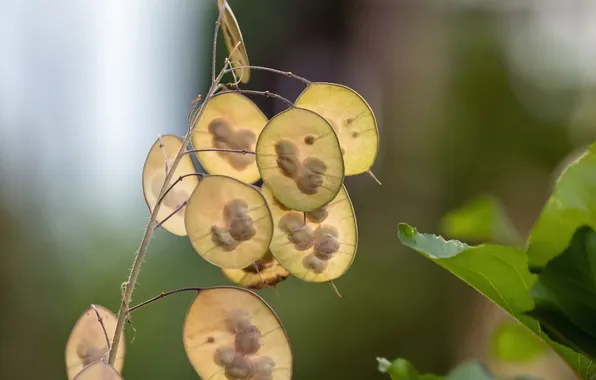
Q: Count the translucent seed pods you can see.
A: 11